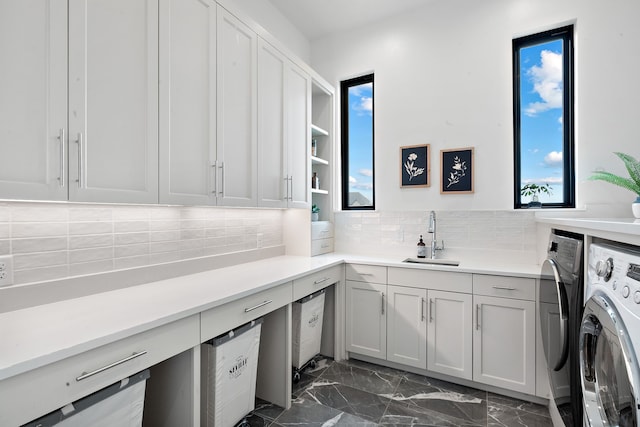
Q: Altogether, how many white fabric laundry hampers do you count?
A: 3